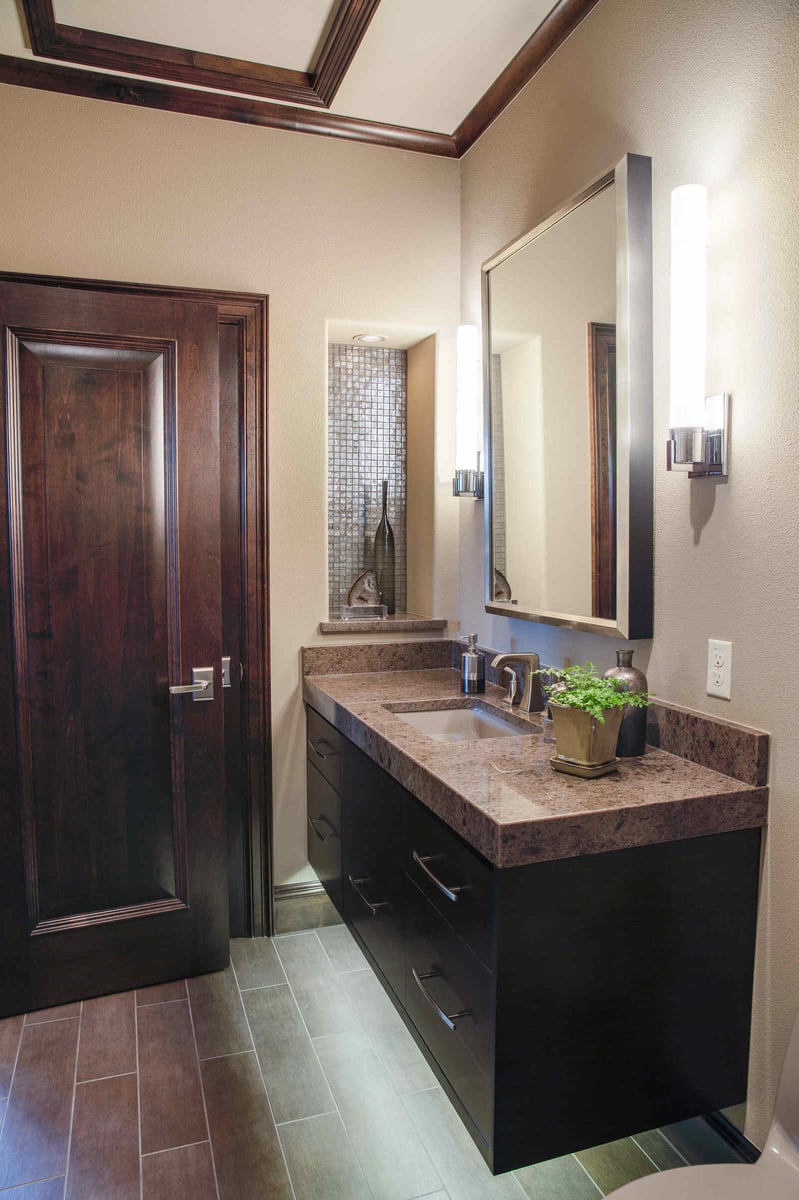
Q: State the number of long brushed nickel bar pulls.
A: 5